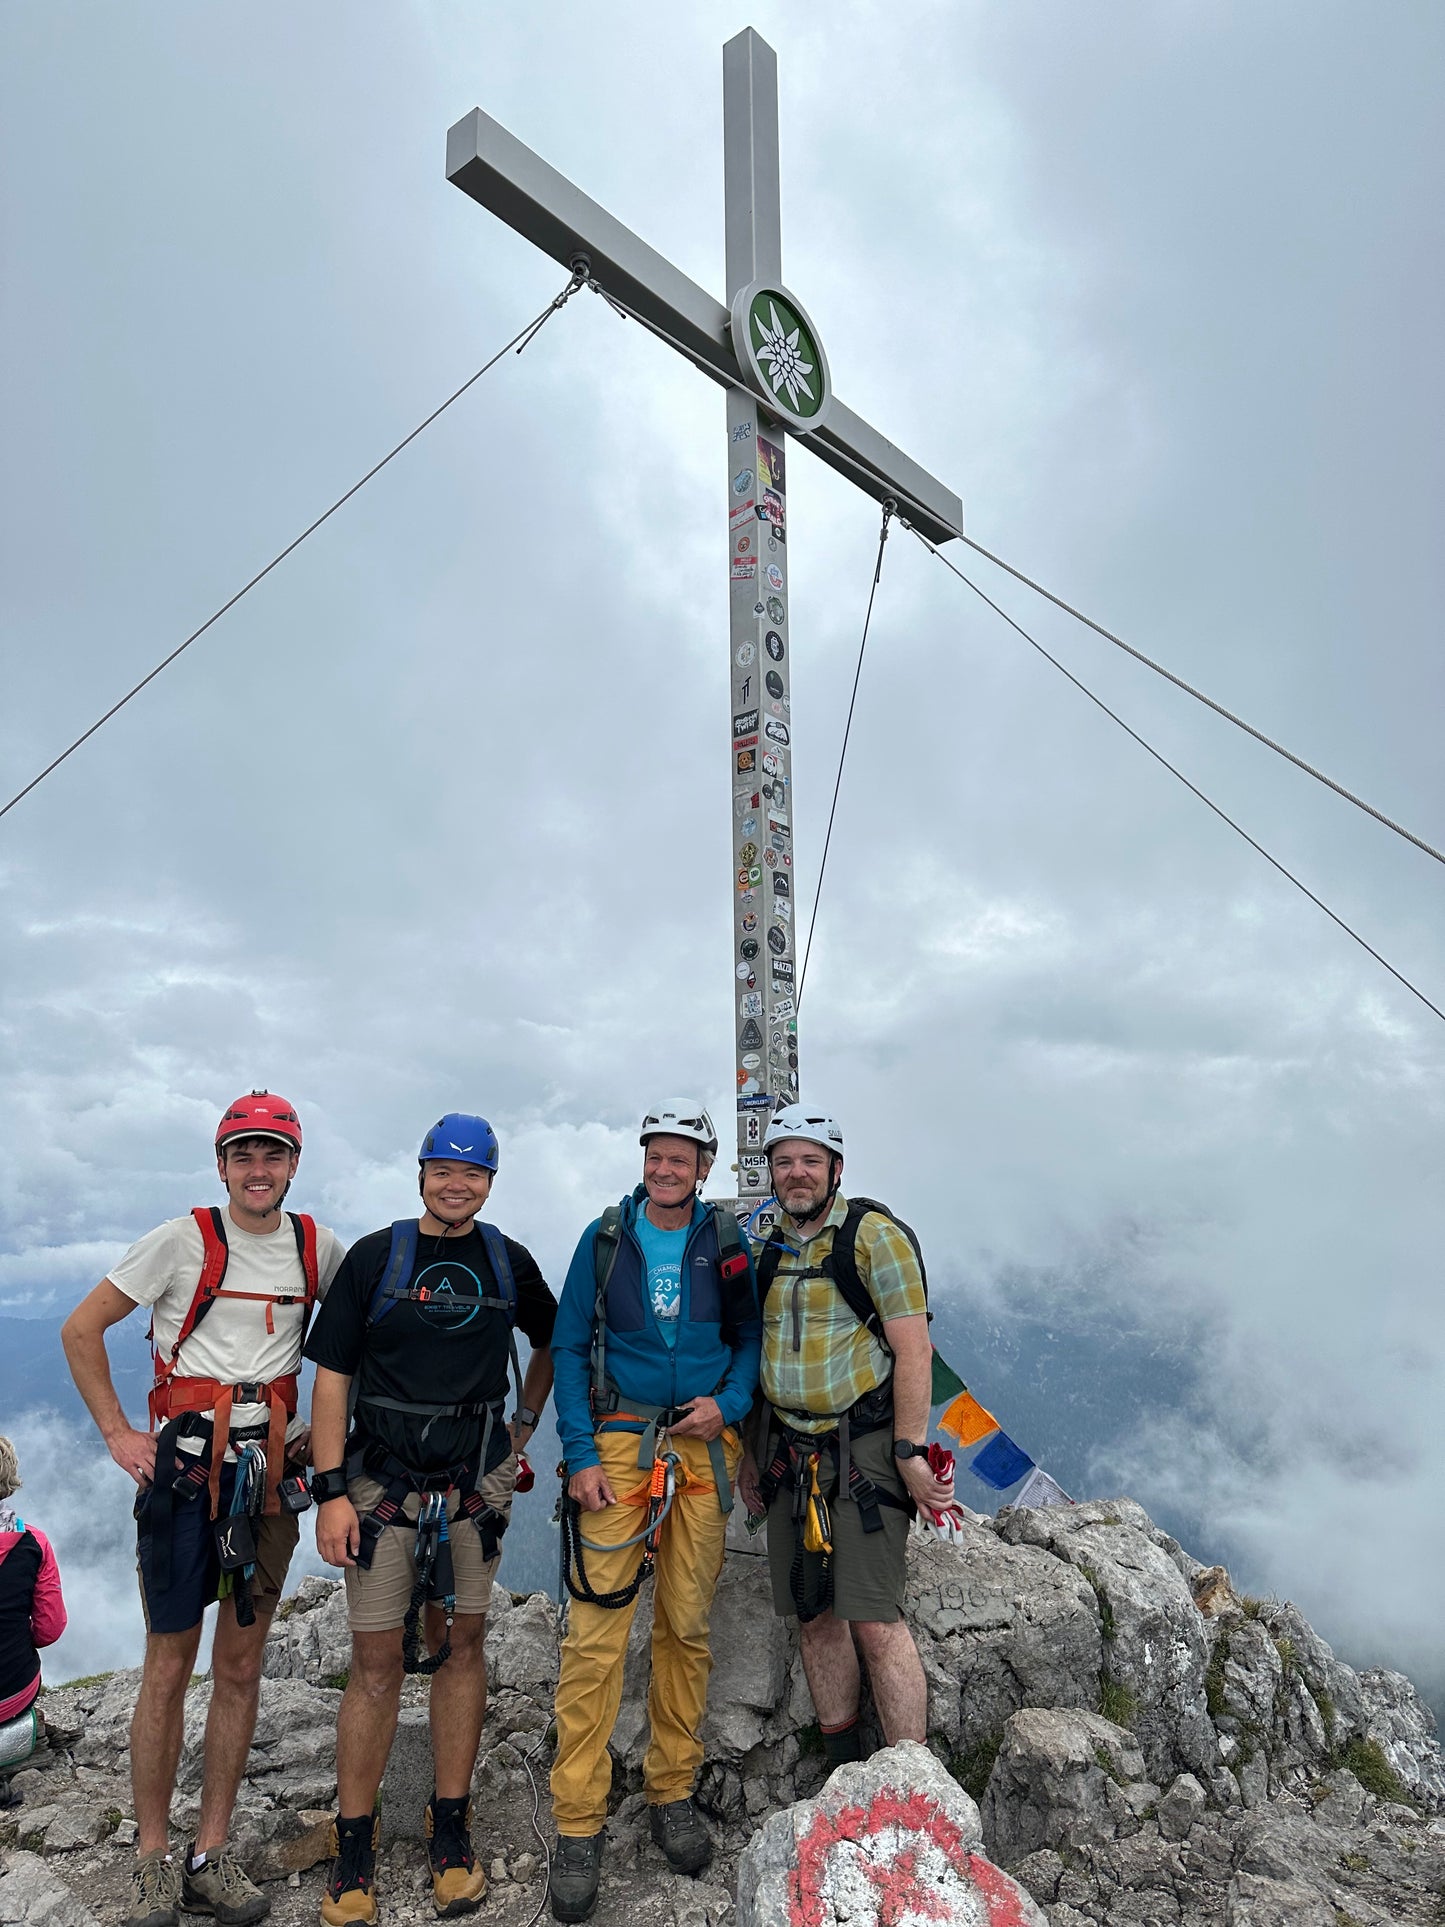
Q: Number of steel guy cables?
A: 4